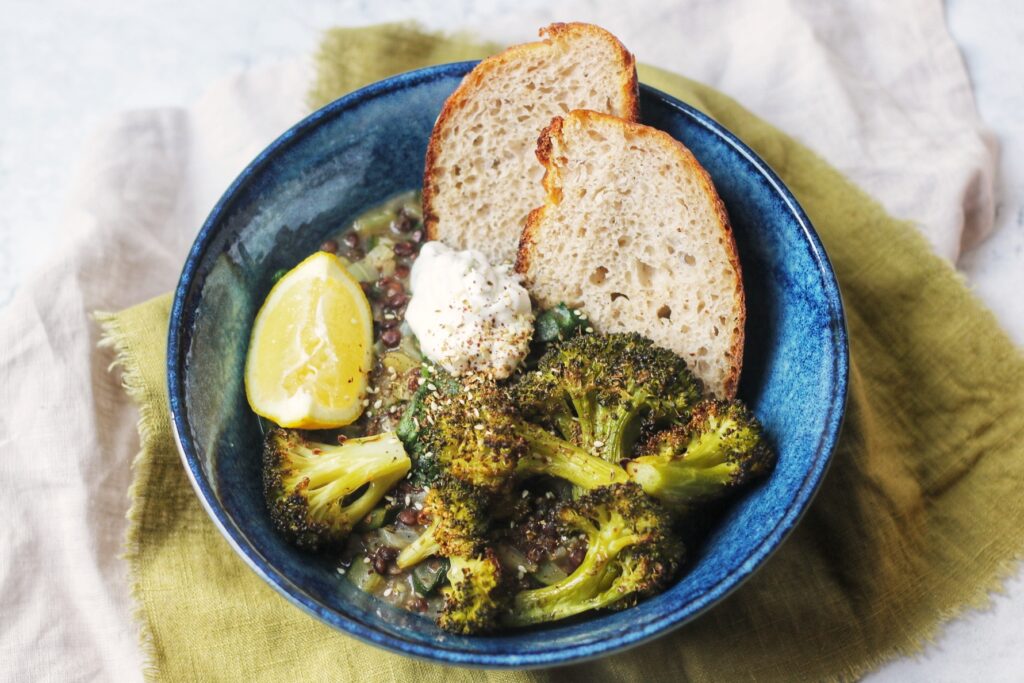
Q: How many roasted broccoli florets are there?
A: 7